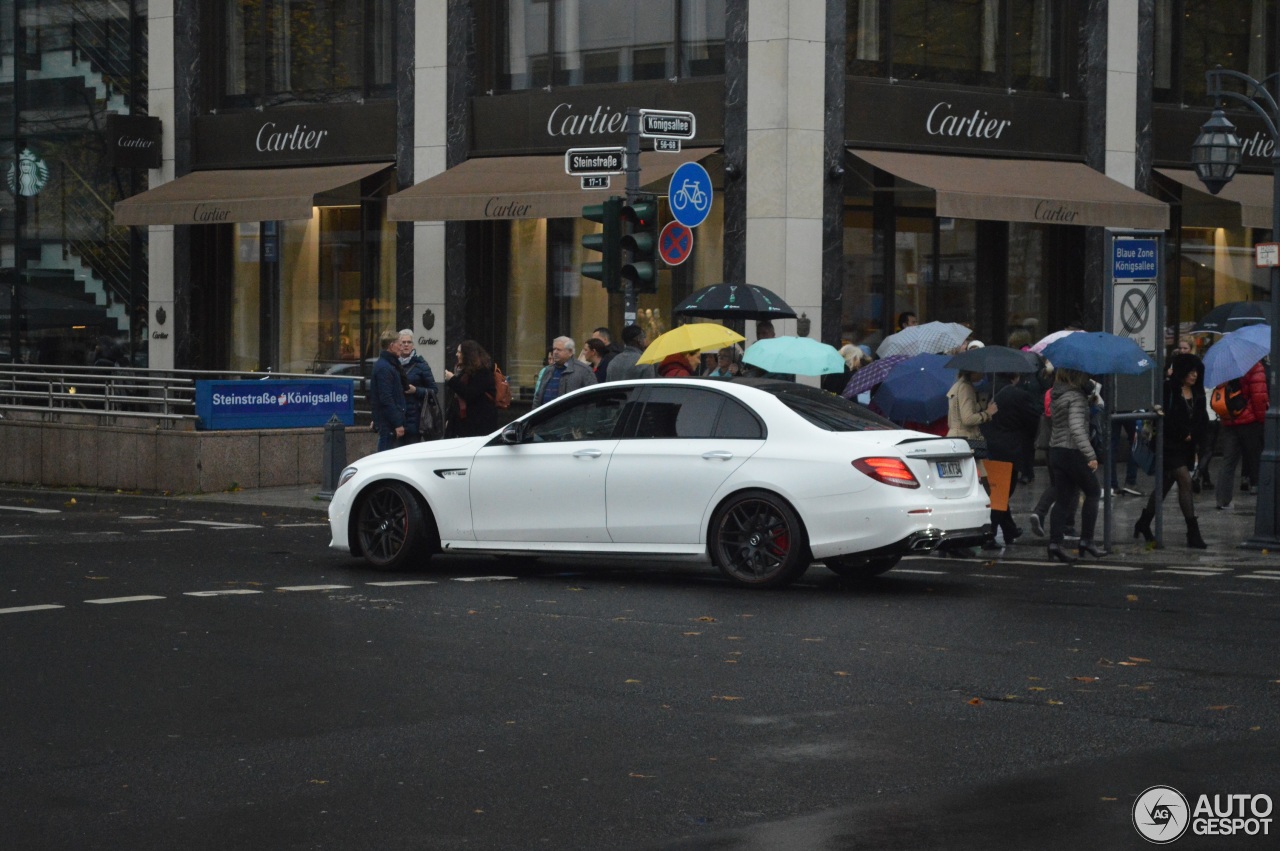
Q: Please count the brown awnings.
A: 4